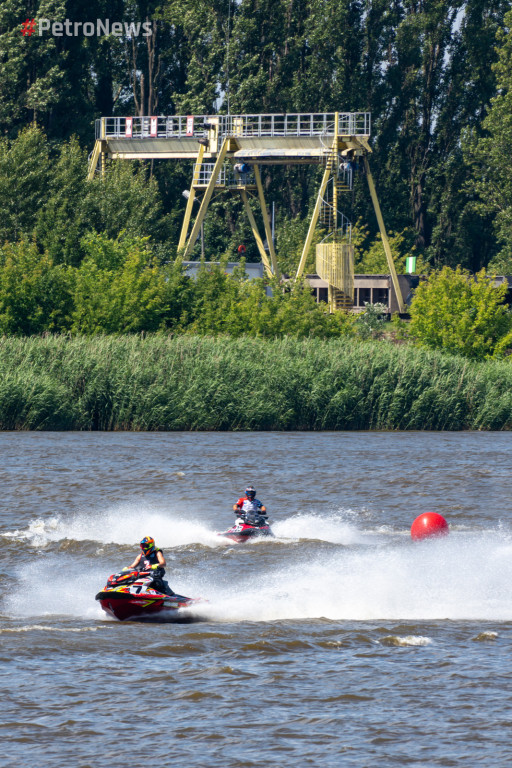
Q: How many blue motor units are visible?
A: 2